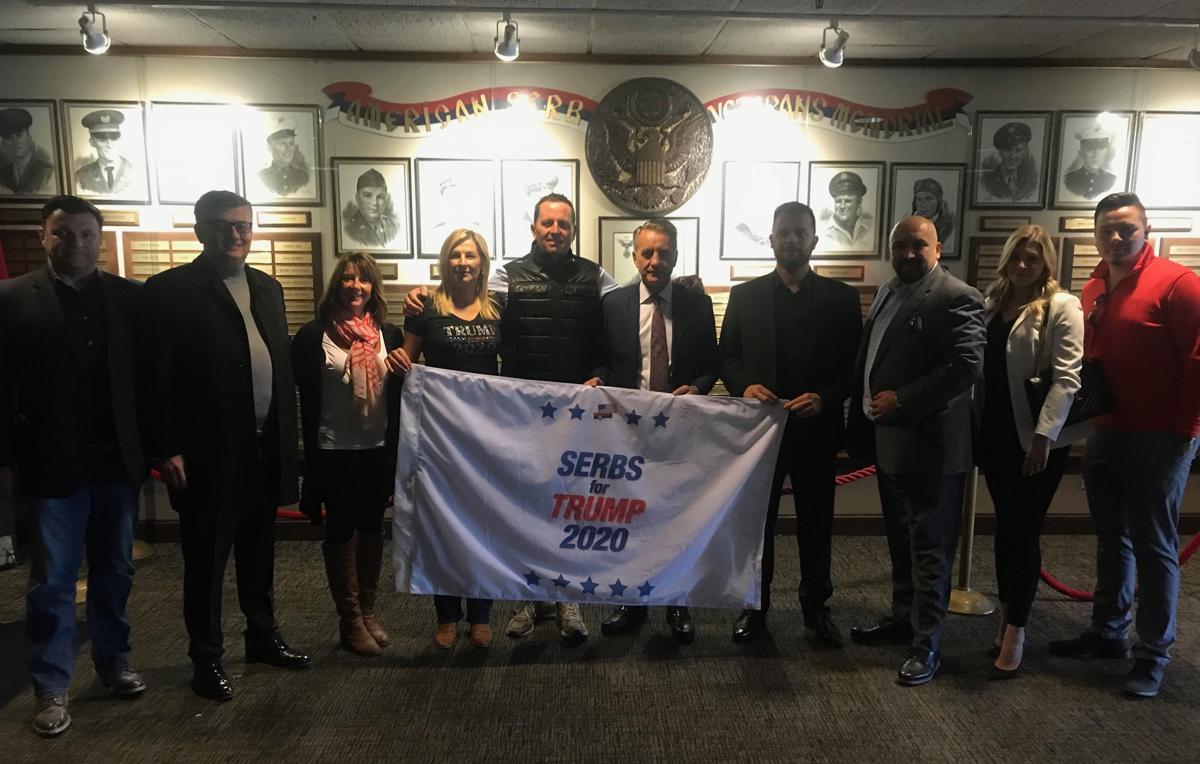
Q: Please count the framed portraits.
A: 13